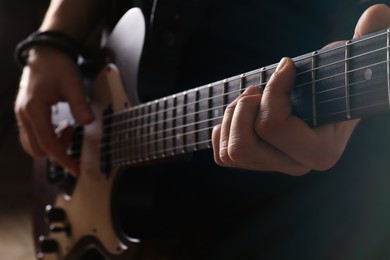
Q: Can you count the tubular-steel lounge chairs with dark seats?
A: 0